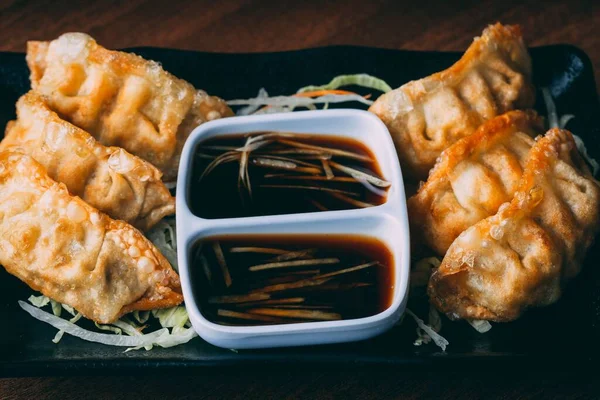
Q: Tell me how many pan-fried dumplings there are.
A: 6